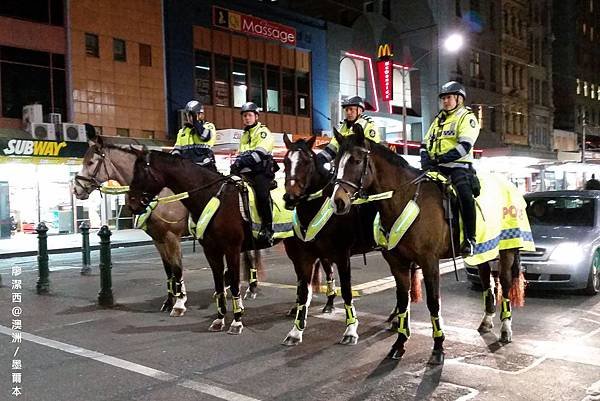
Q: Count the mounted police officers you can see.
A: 4